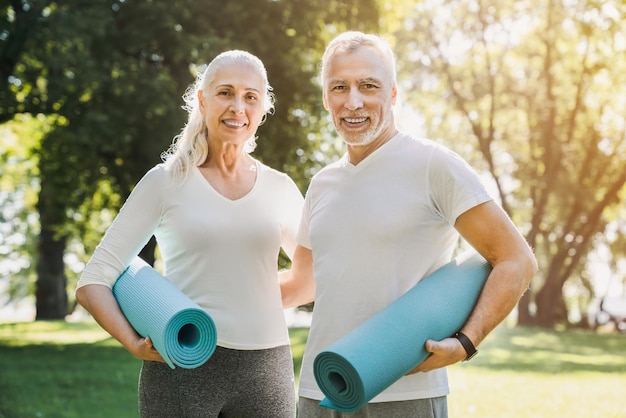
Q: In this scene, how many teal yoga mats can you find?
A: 2